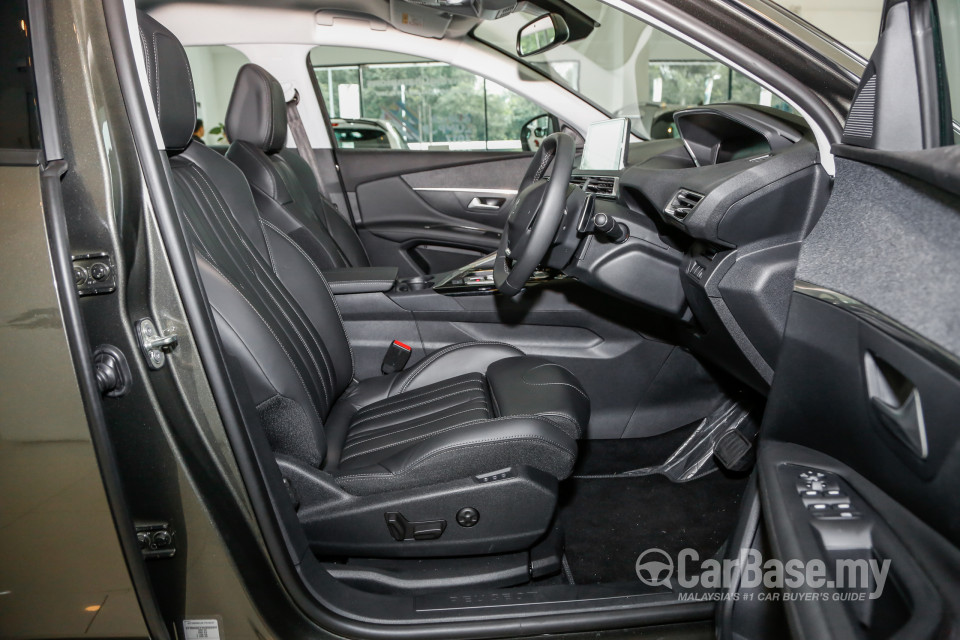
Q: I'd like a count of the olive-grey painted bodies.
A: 1